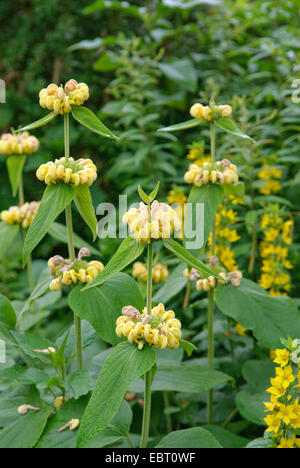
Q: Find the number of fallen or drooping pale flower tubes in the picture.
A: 3